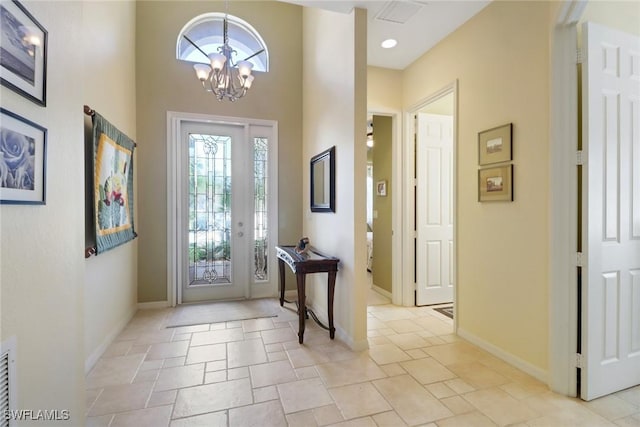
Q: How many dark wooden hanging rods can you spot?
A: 2